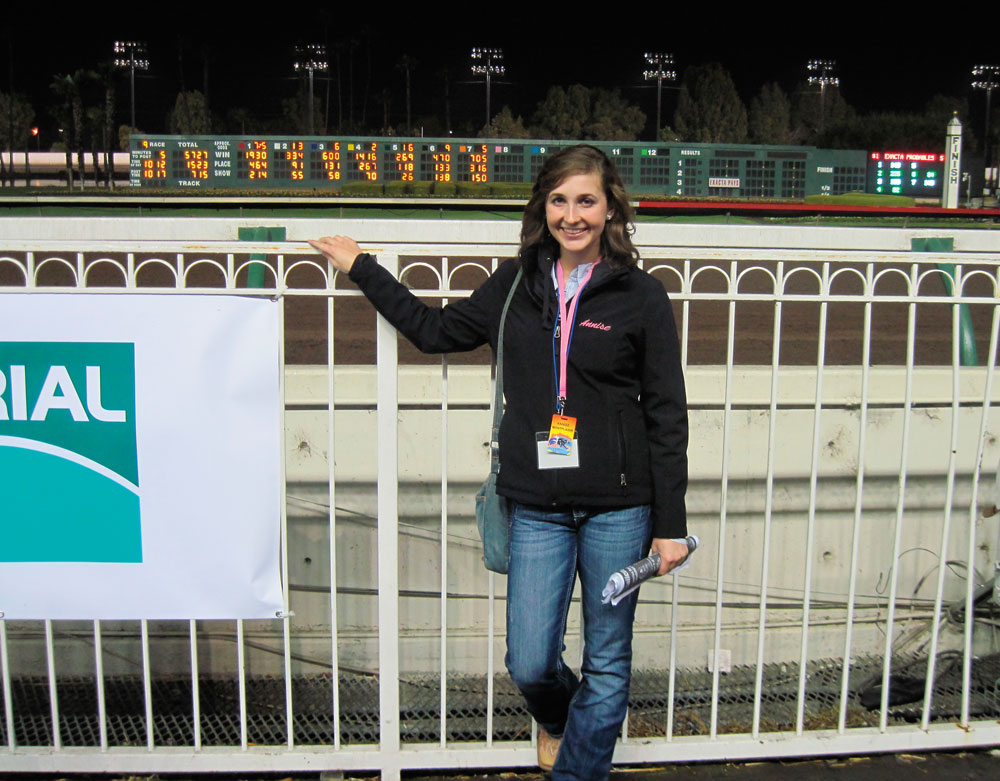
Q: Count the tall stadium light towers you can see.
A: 6